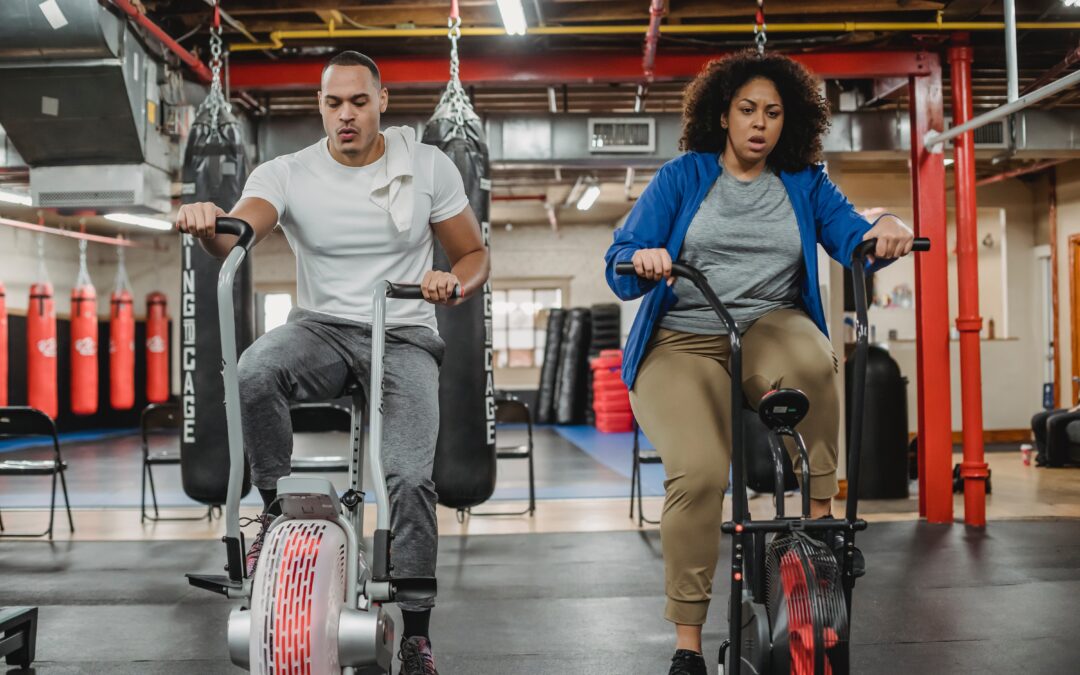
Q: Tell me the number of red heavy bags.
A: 5